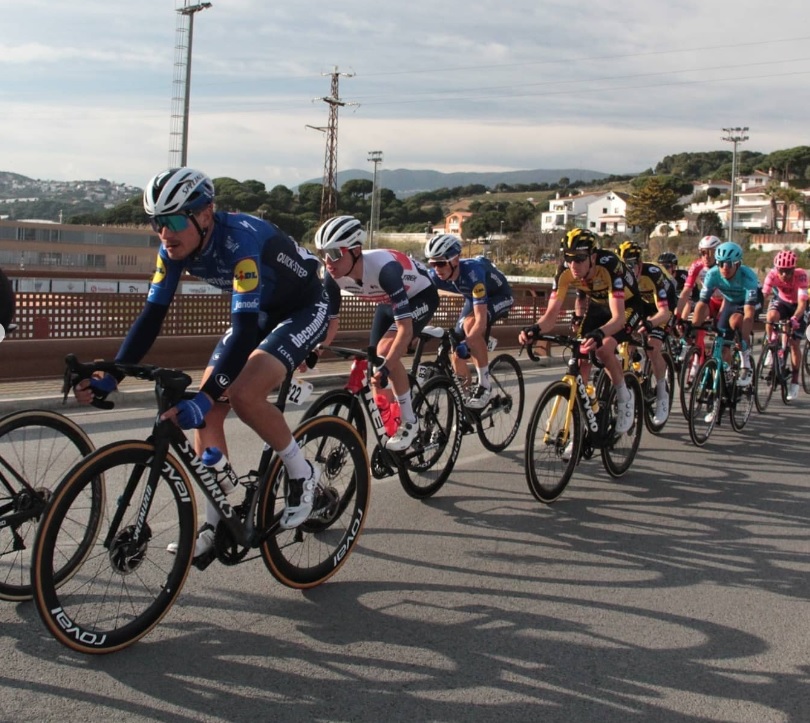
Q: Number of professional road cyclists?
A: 9